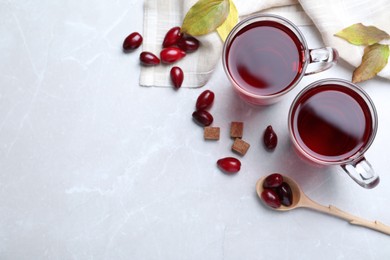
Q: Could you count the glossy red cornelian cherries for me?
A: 13